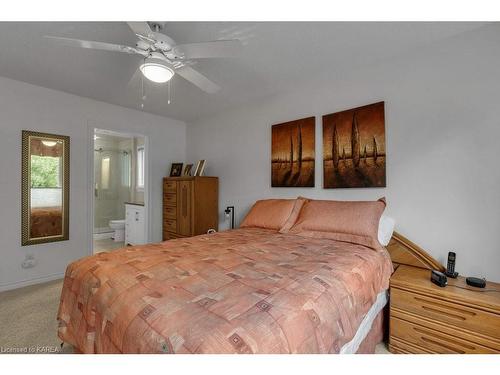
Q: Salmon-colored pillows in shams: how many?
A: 2